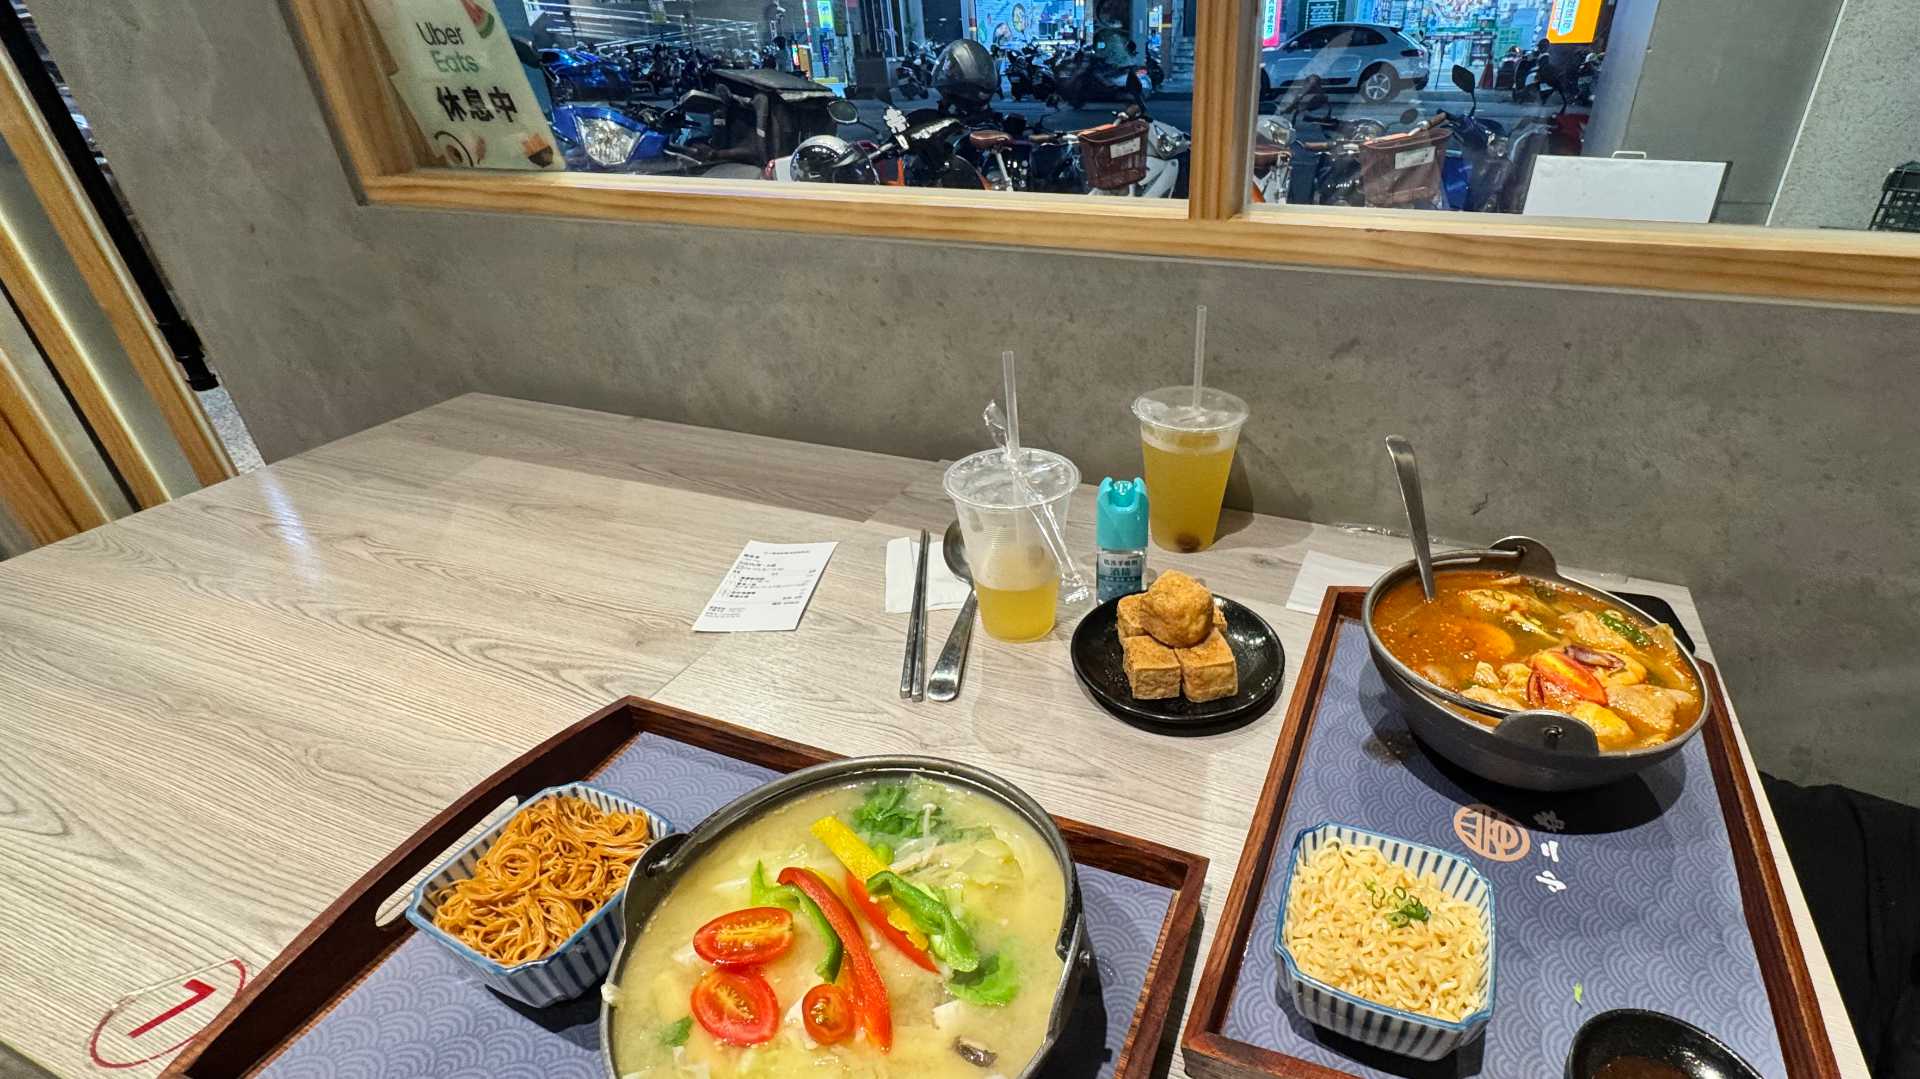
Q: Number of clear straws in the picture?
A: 2